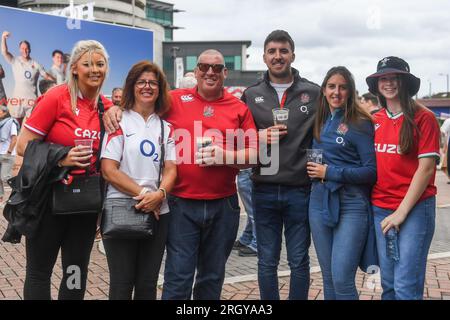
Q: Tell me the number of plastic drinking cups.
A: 4